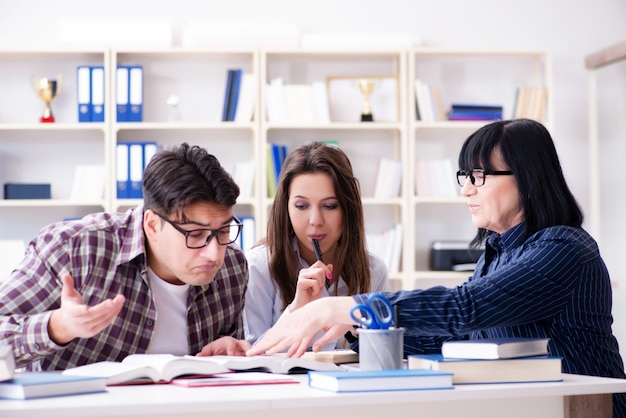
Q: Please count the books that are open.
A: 2